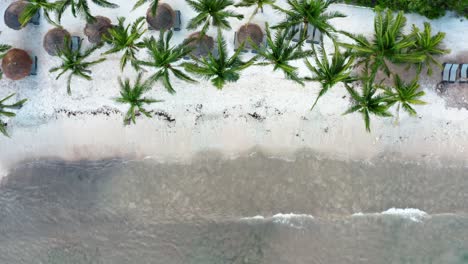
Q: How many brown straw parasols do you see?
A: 7